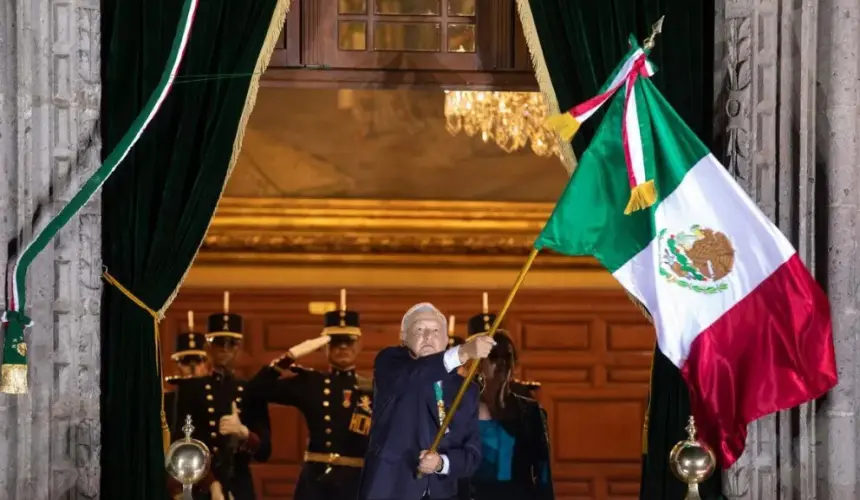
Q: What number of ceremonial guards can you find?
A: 5